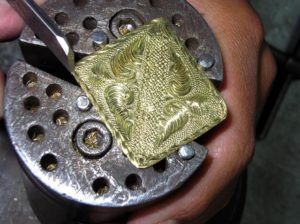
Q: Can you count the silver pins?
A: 4